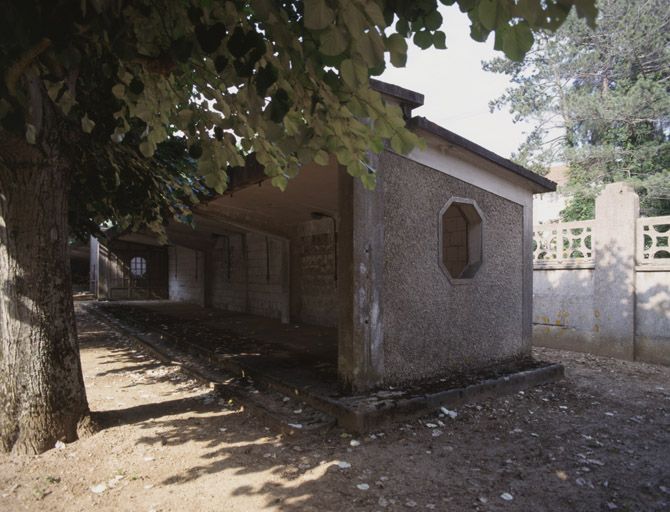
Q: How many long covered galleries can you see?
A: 1